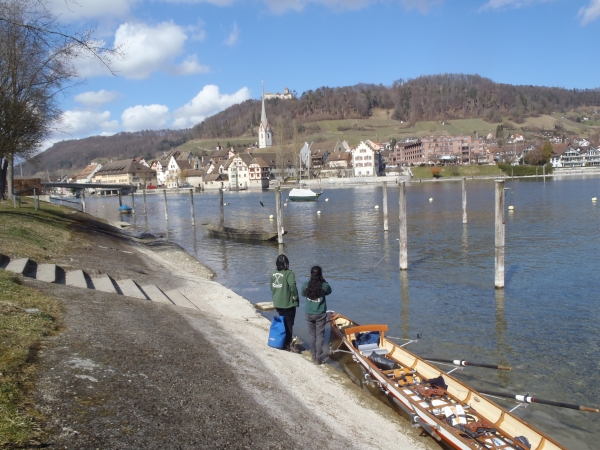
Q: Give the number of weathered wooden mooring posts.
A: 12